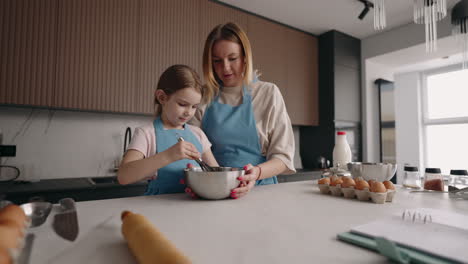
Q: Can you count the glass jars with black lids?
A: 3